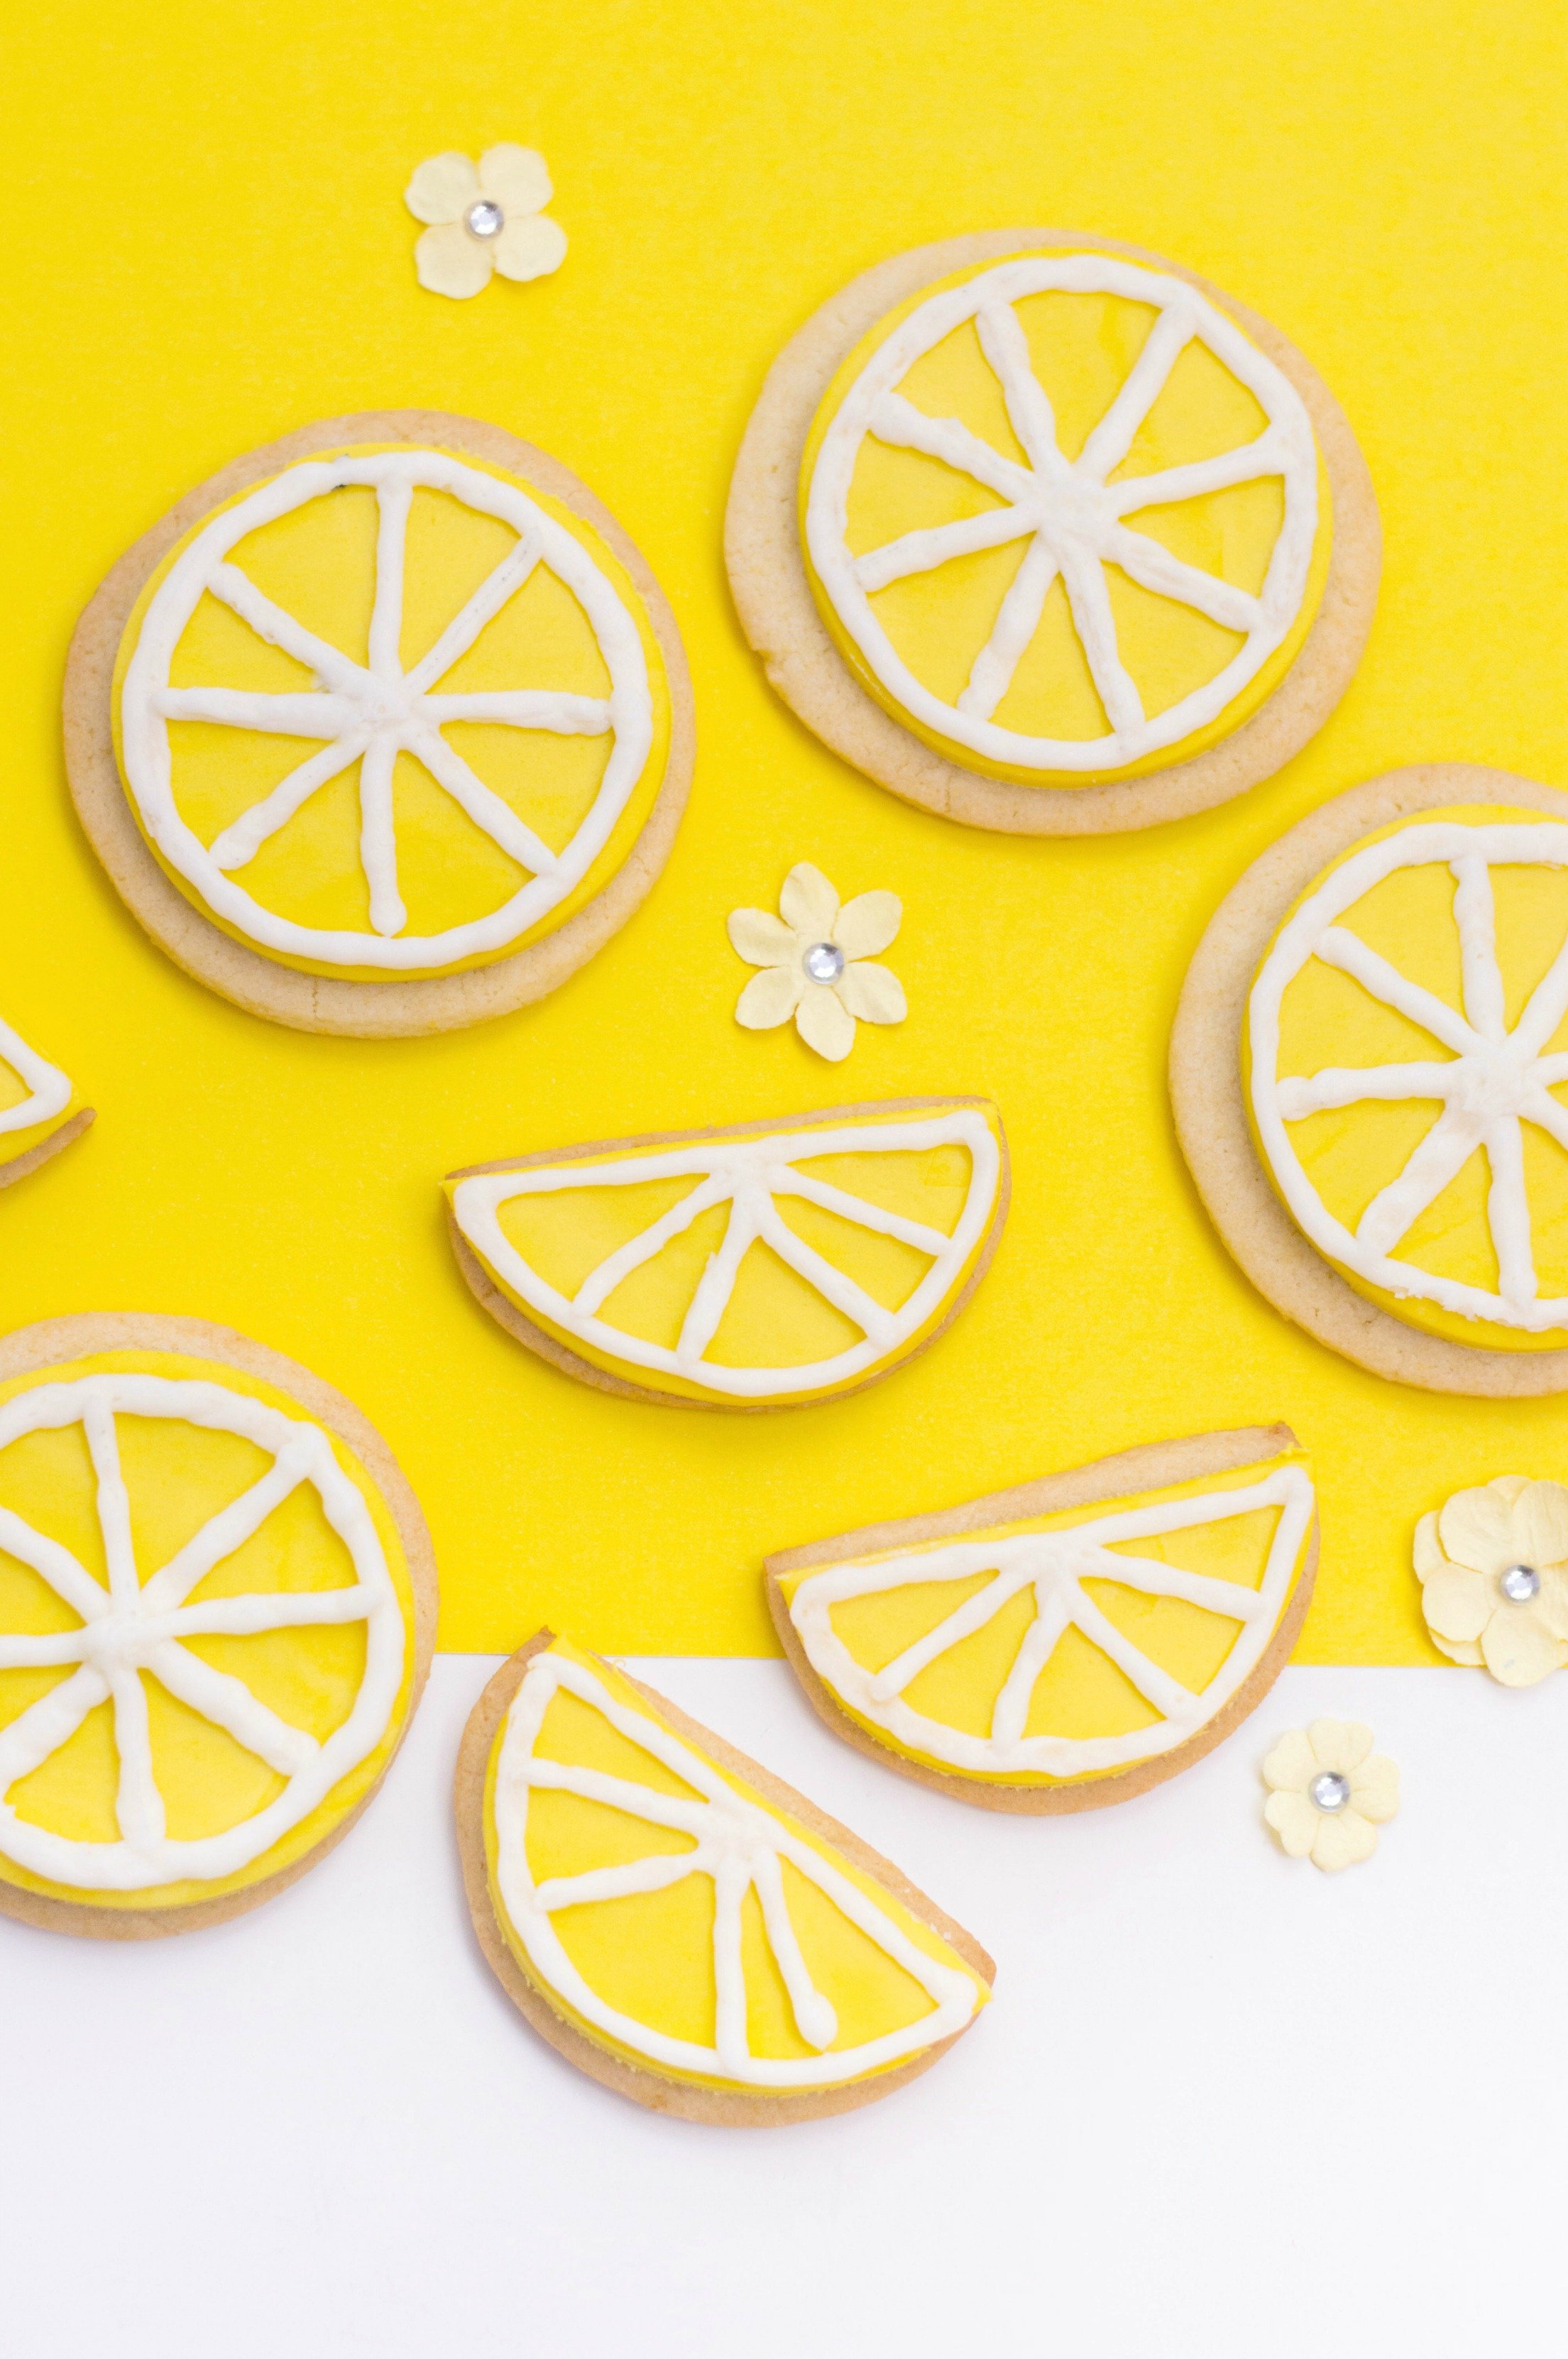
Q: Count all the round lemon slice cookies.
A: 4